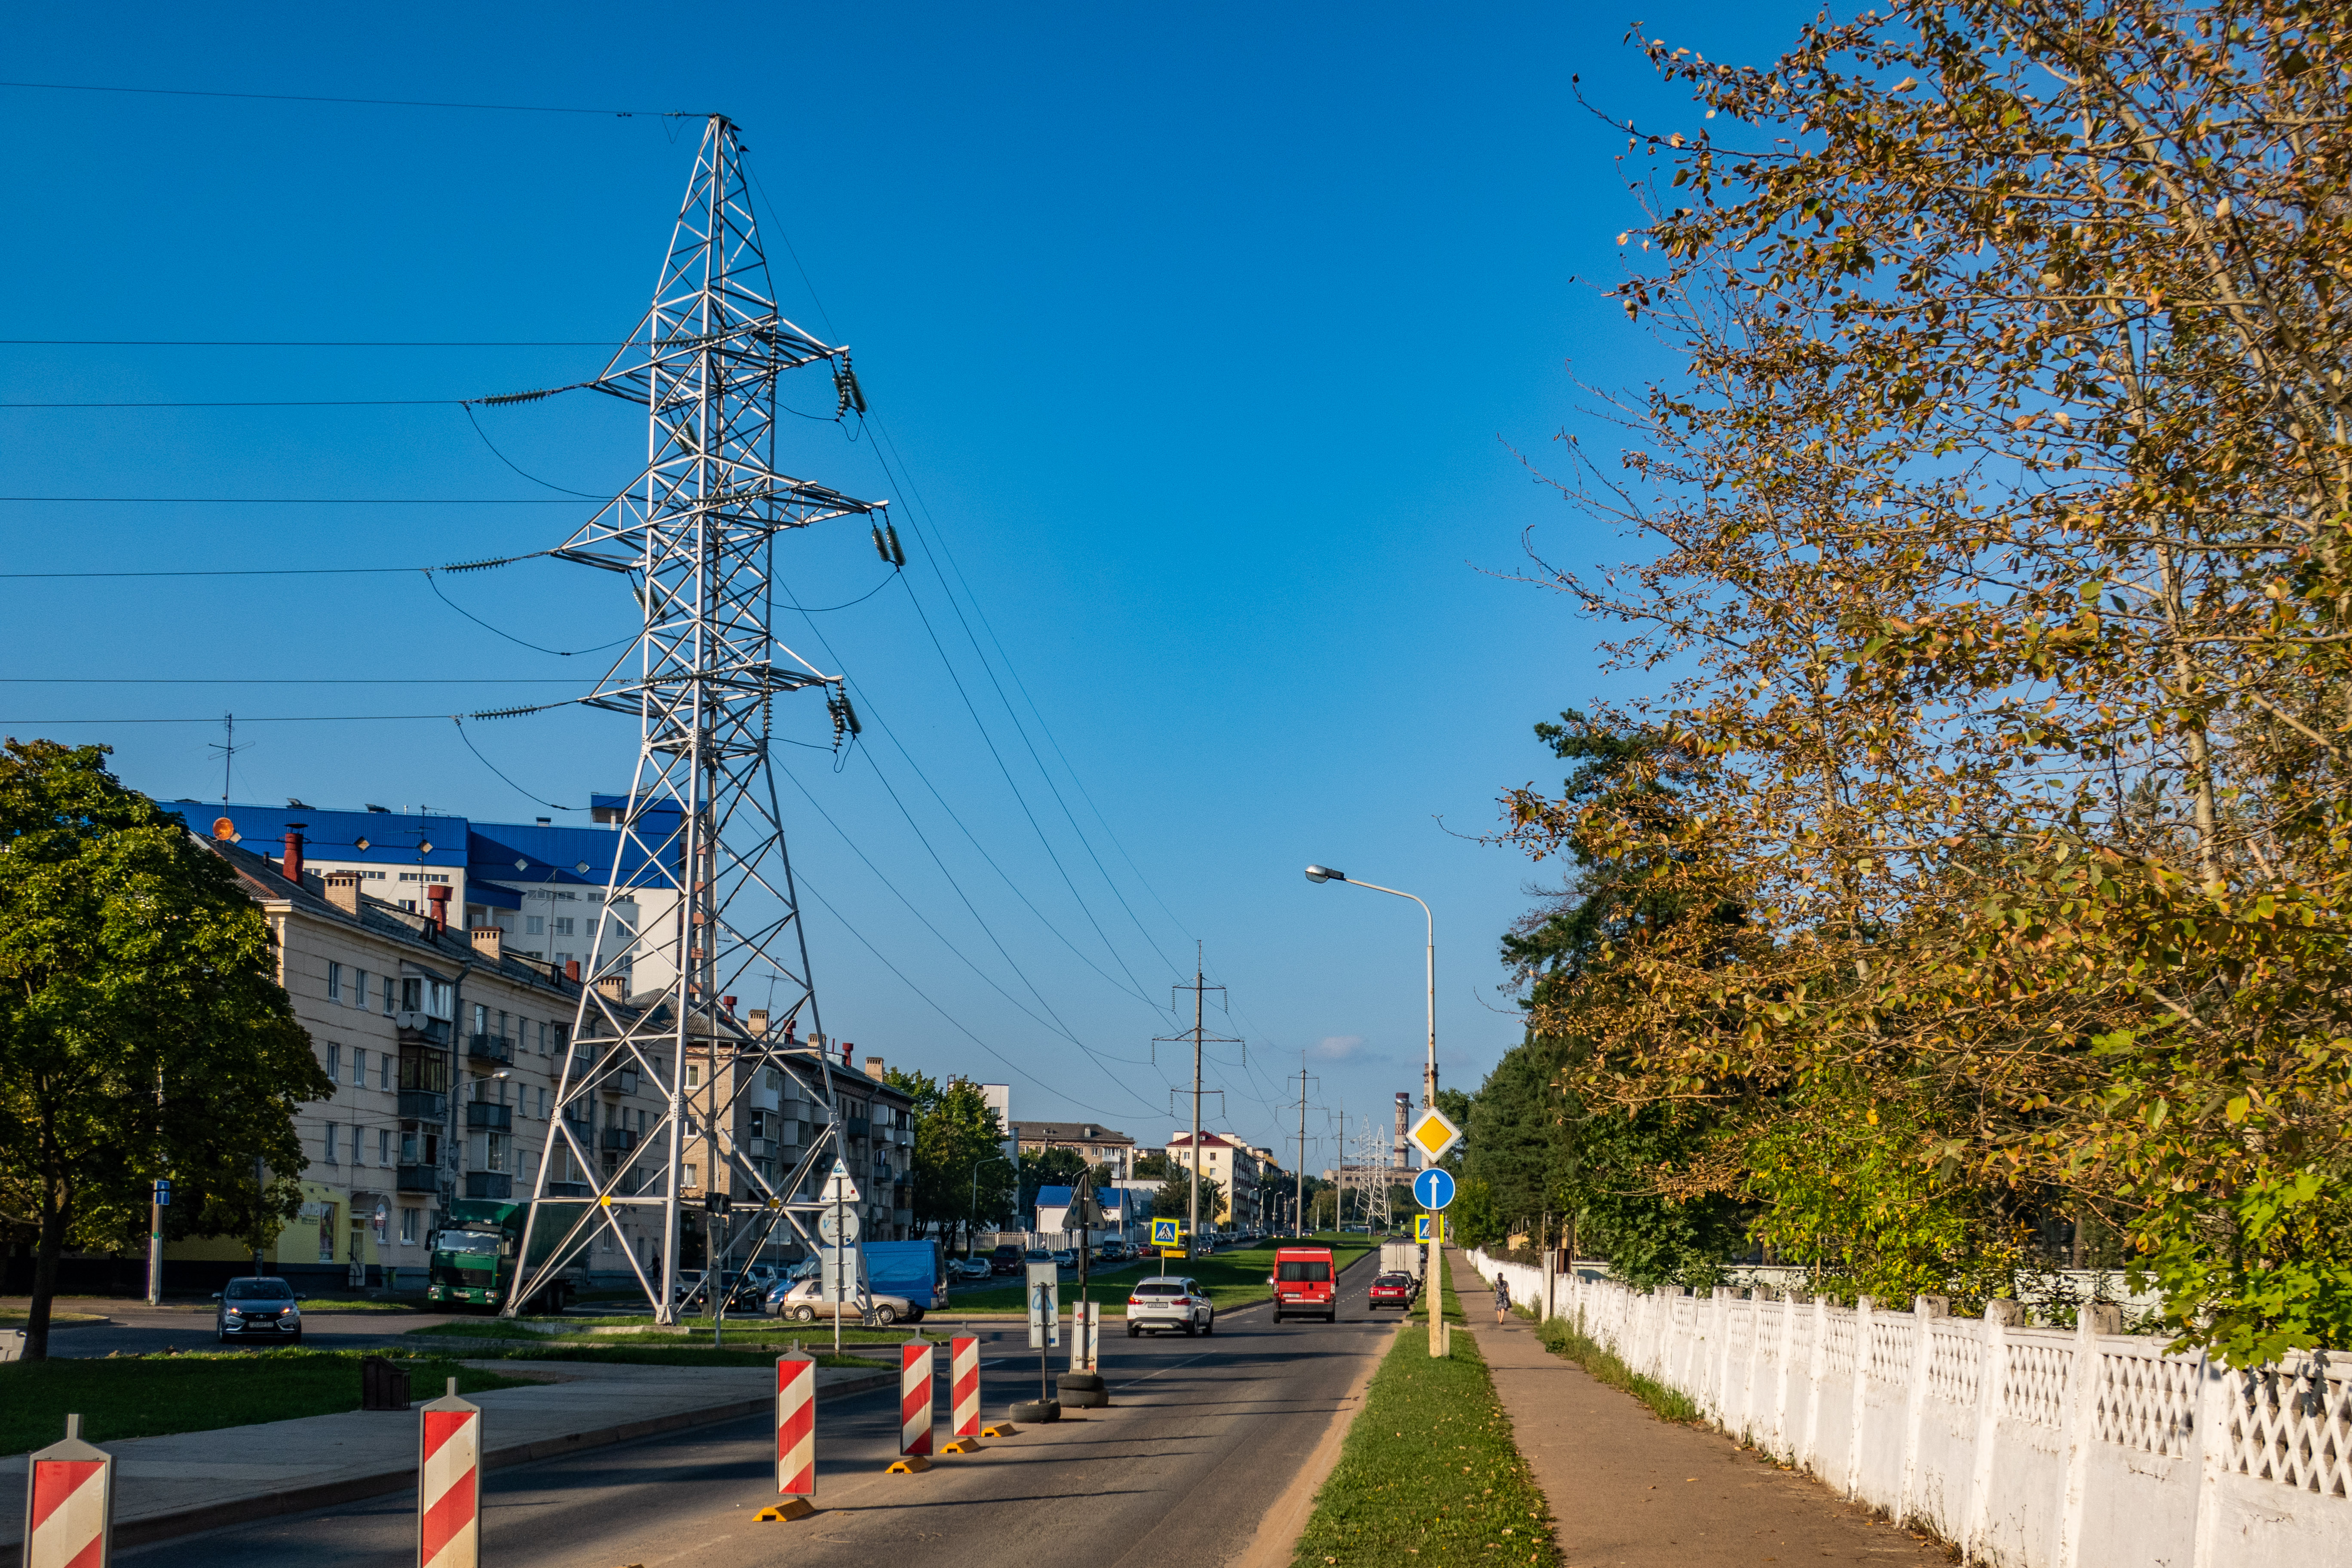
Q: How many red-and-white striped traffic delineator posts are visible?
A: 5